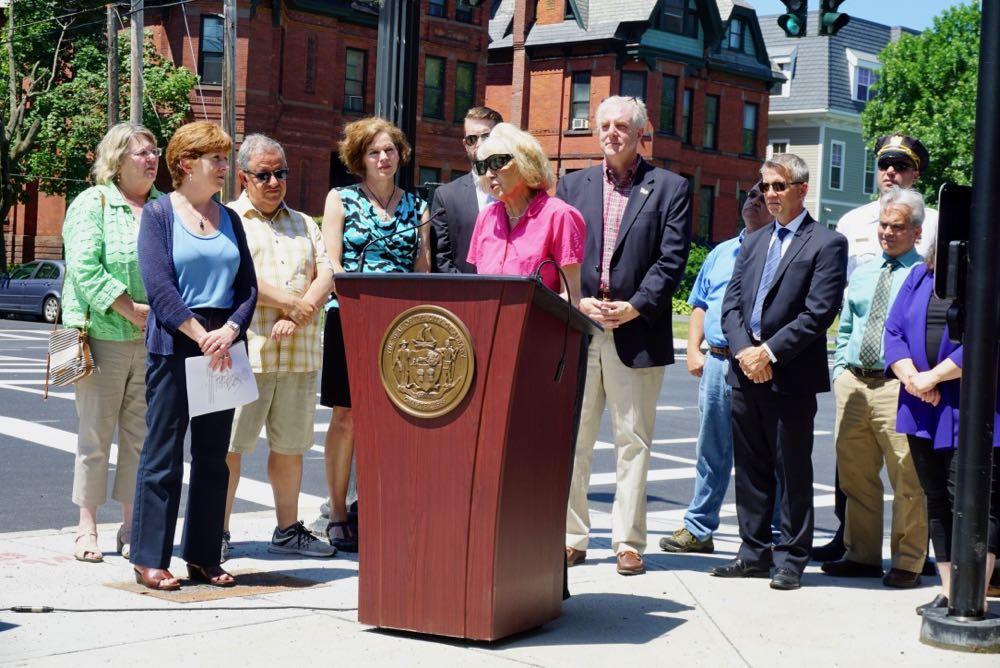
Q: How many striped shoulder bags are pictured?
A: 1